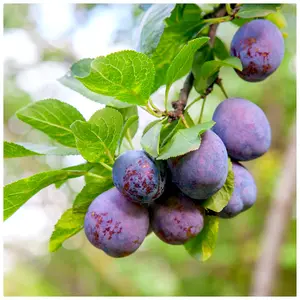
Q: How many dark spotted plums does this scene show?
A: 4